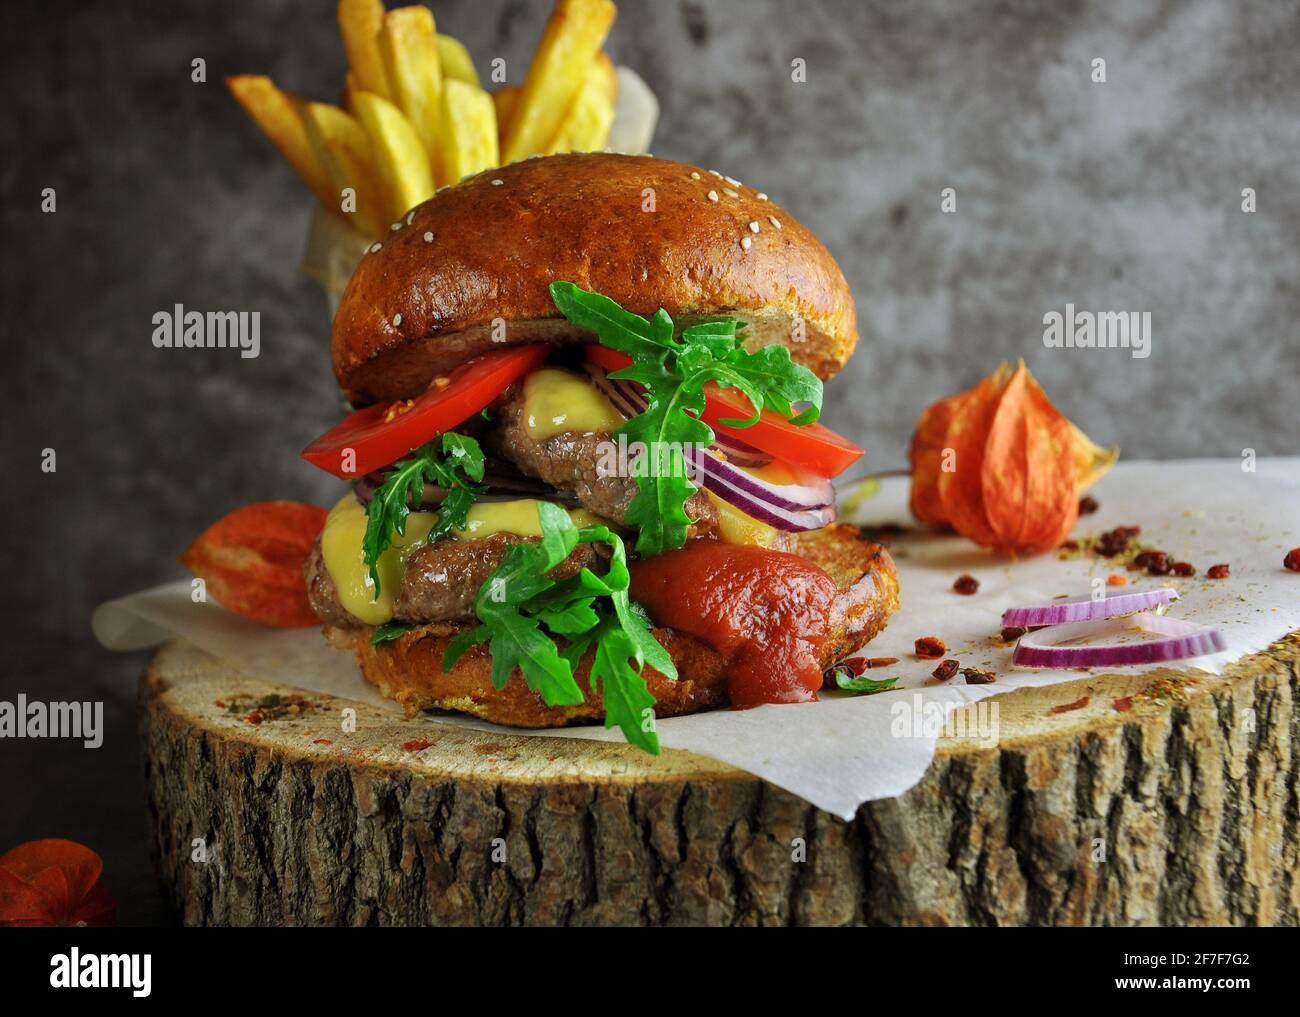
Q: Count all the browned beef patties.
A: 2